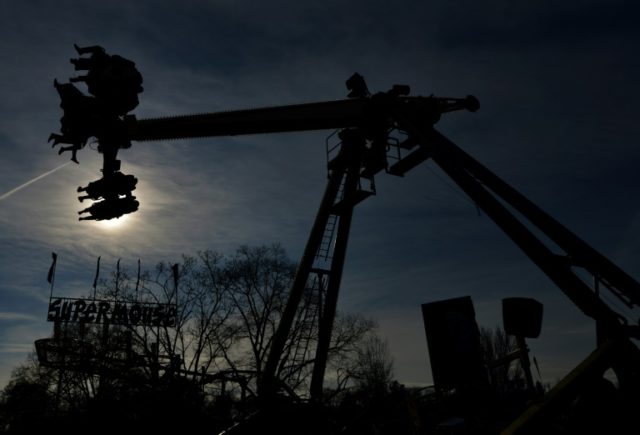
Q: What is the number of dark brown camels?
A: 0